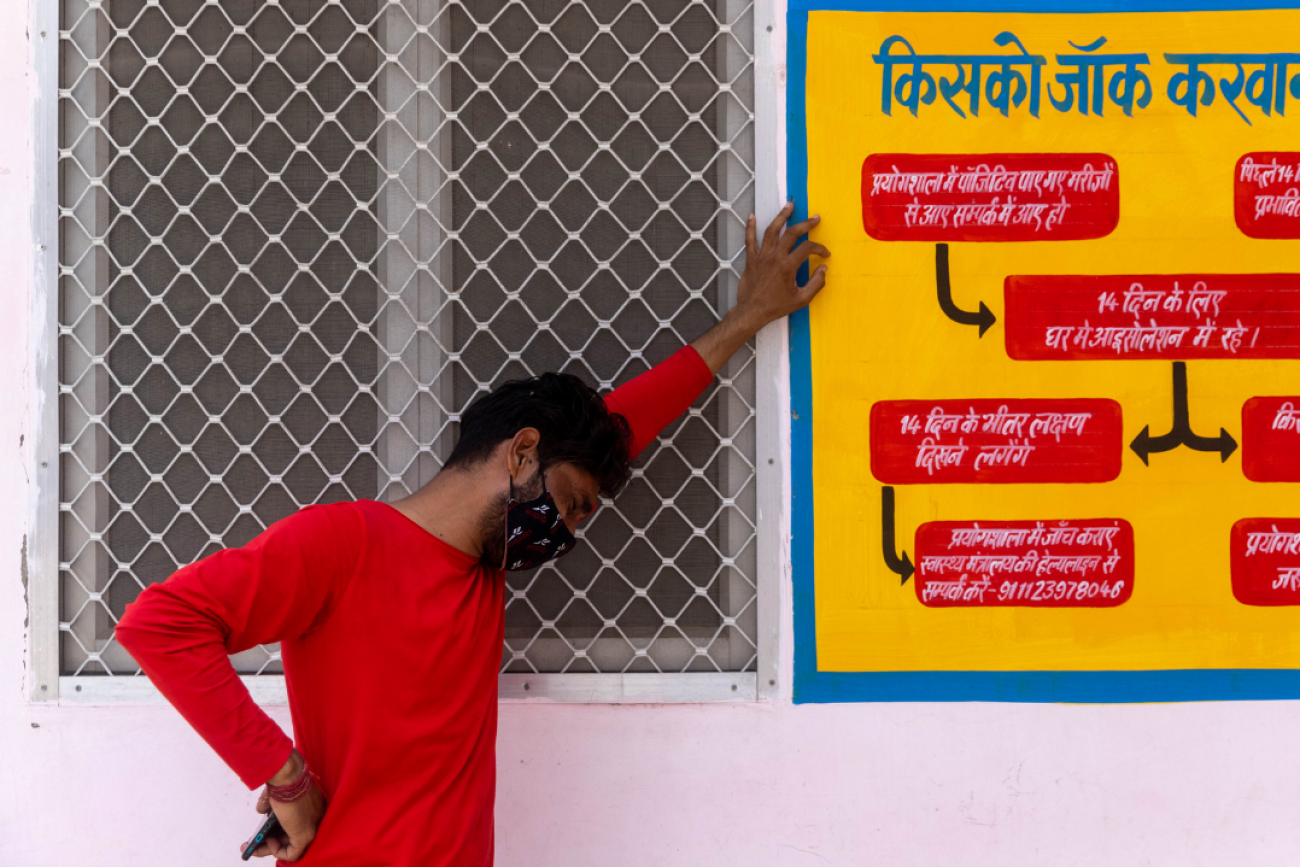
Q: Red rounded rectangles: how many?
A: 7